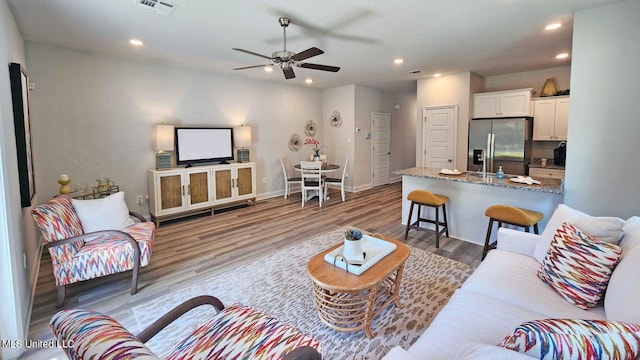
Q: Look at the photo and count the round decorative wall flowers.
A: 3